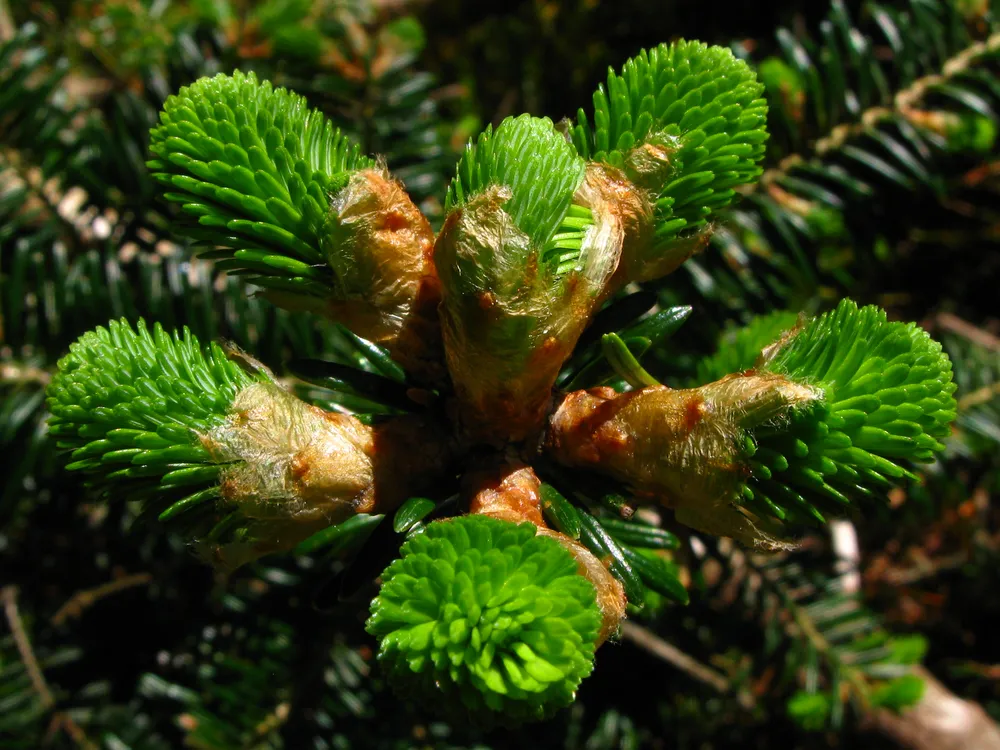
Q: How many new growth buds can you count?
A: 6